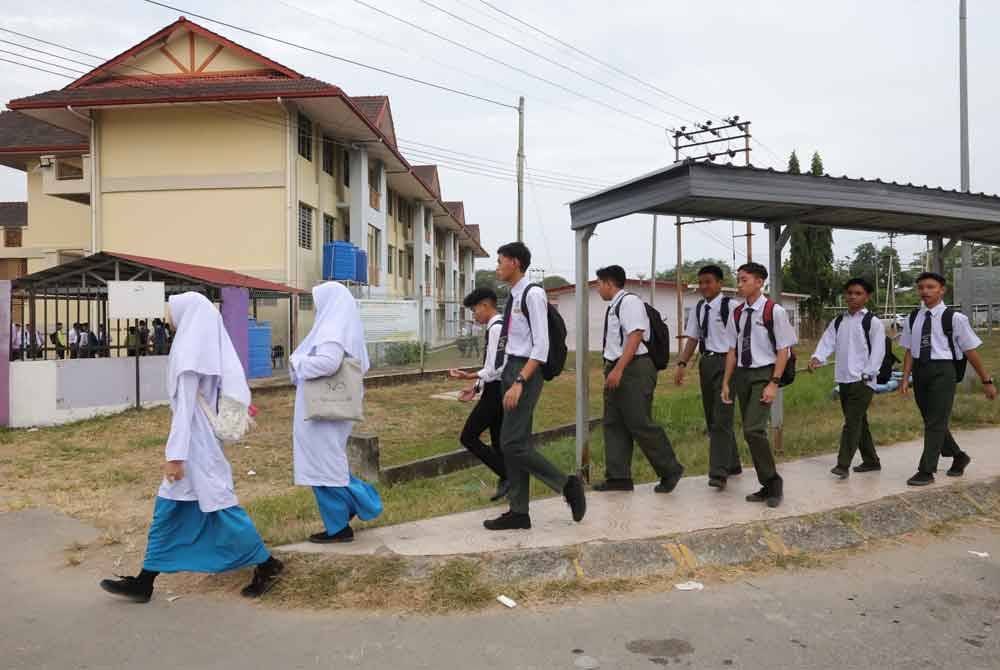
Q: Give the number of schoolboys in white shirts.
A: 7